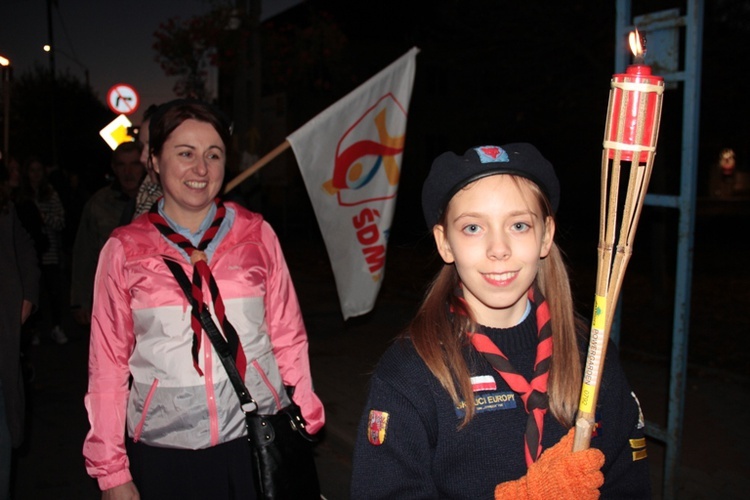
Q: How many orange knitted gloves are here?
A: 1